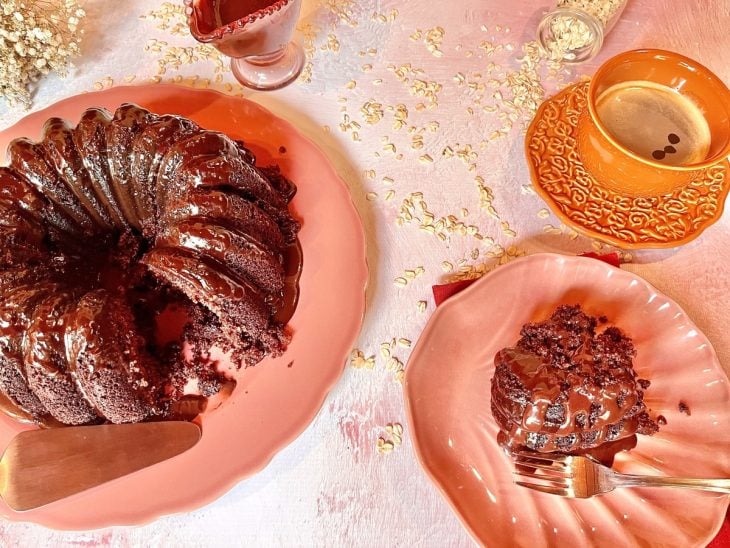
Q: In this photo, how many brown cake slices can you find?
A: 1